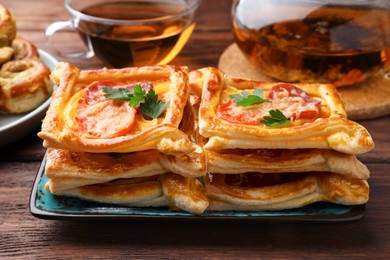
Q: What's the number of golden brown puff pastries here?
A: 6